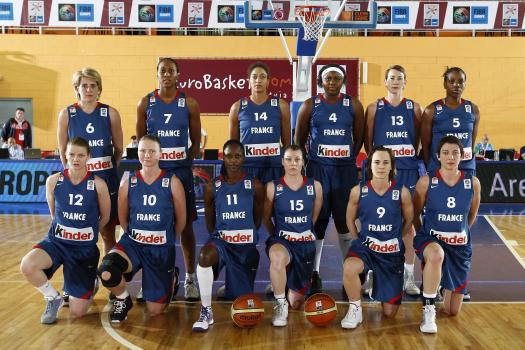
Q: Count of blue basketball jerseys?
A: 12